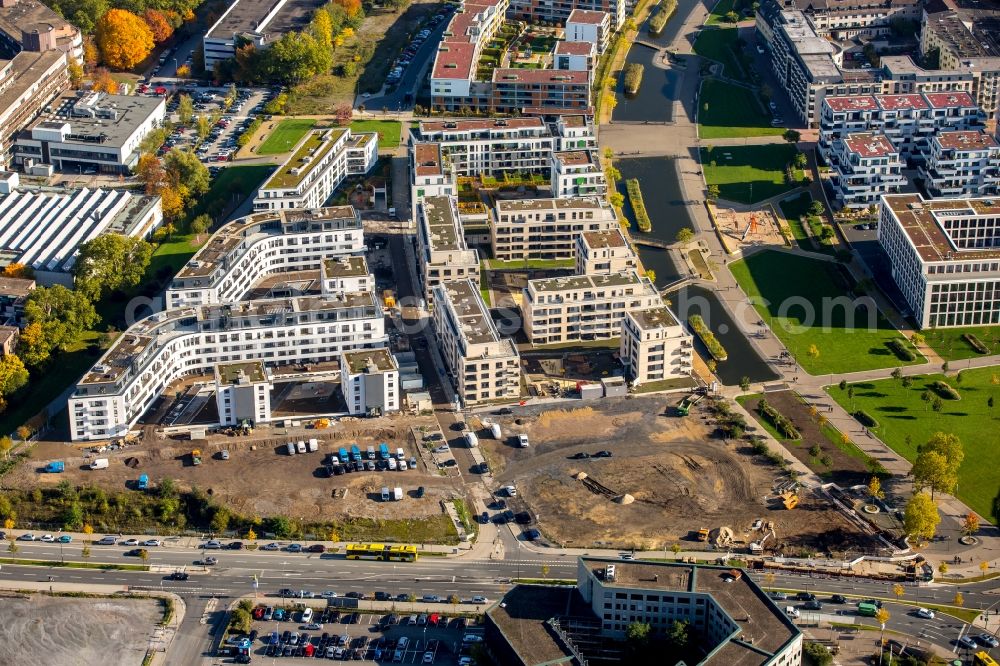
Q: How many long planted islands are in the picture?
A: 4